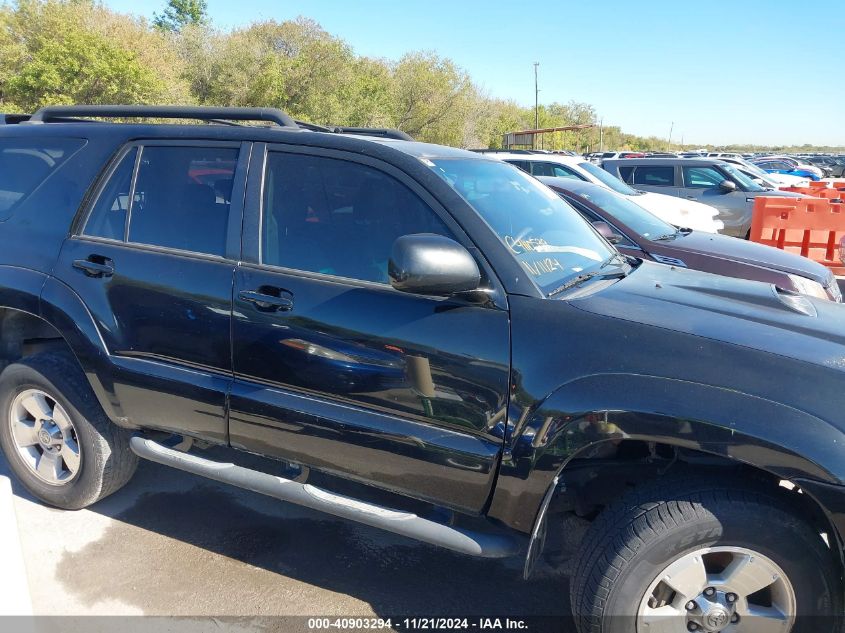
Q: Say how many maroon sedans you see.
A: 1